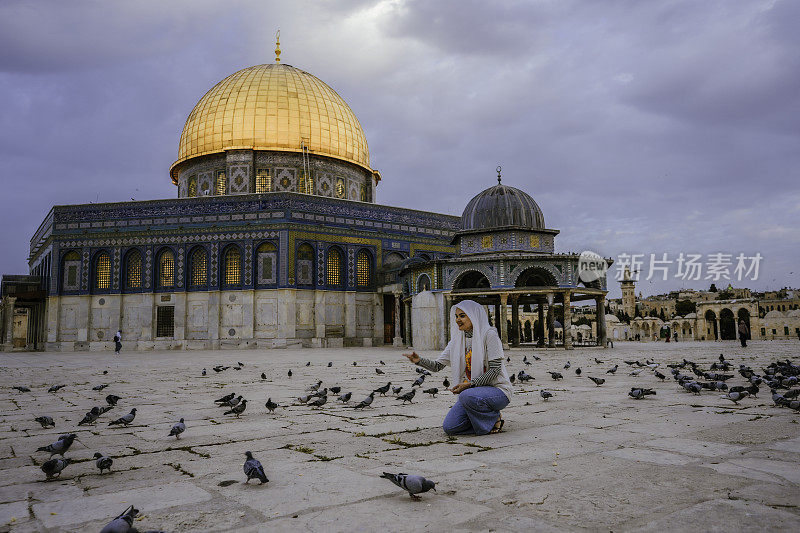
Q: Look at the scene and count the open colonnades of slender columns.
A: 1